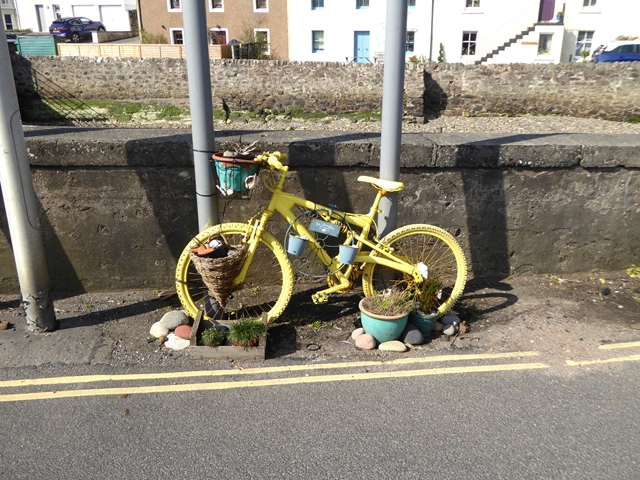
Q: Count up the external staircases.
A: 1